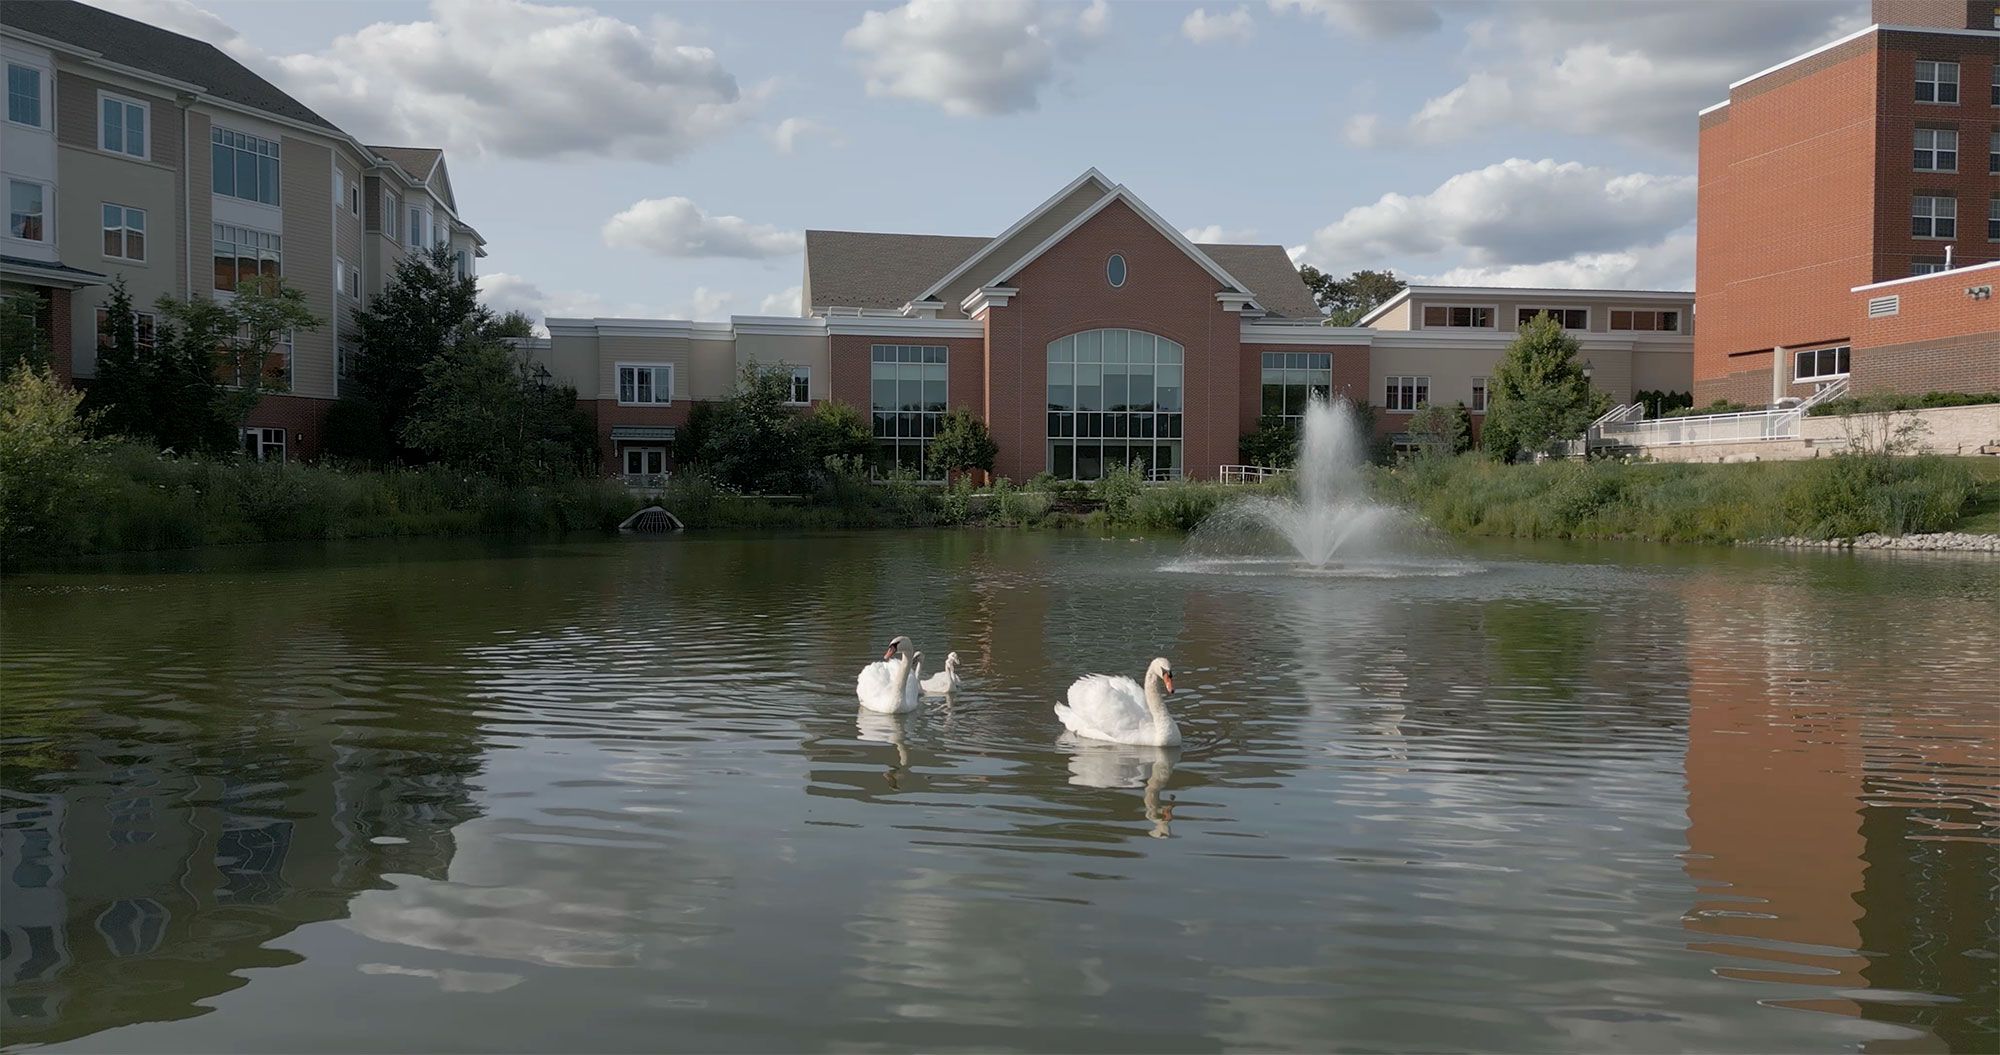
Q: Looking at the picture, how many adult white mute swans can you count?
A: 2